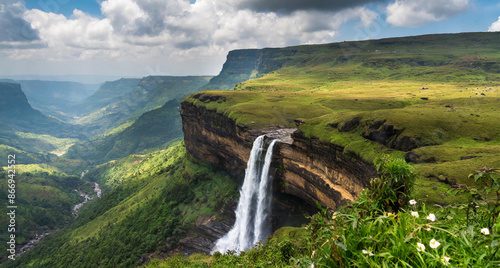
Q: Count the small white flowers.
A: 8